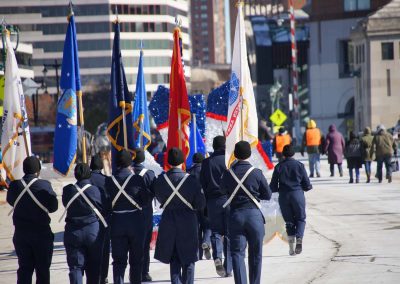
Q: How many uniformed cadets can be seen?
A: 10